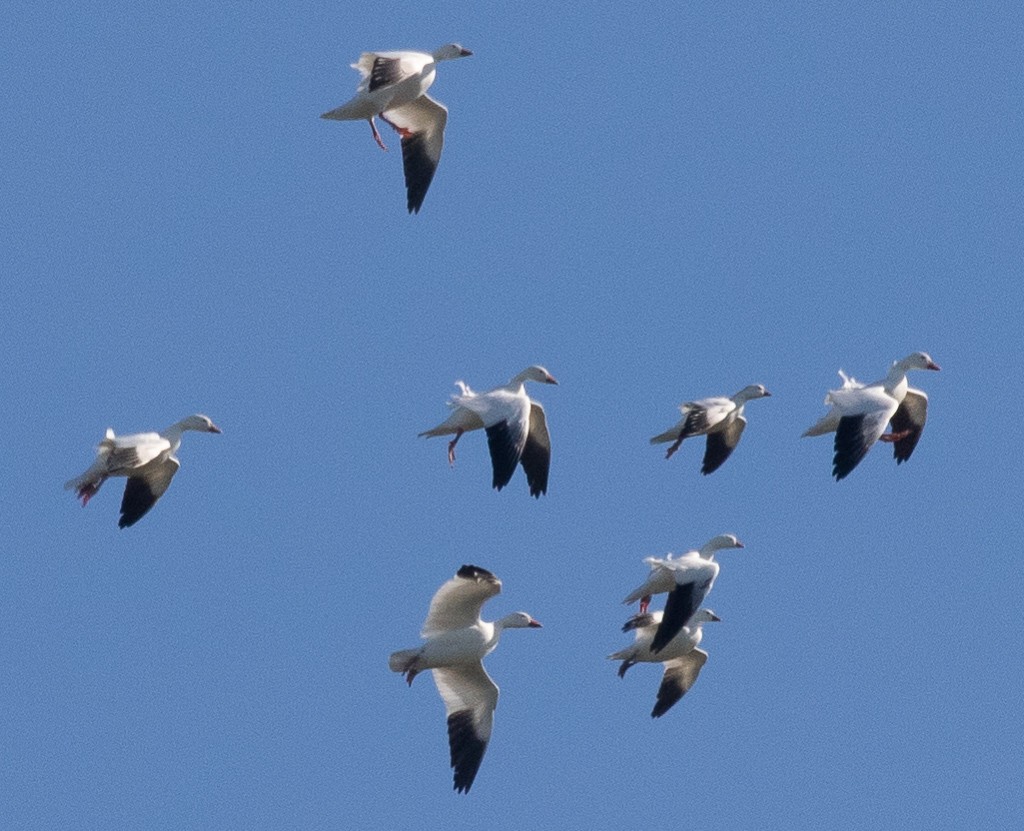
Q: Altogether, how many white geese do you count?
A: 8